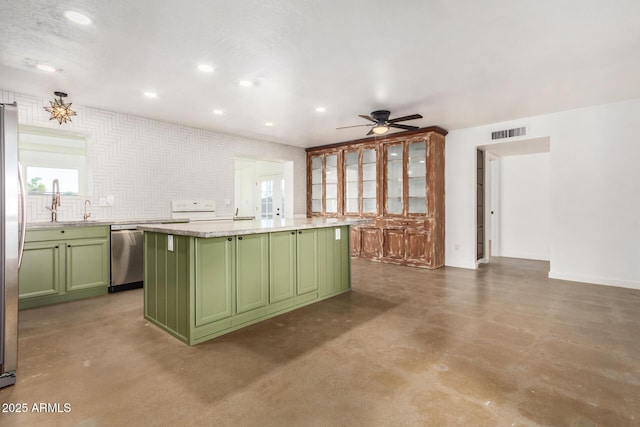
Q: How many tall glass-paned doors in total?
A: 6